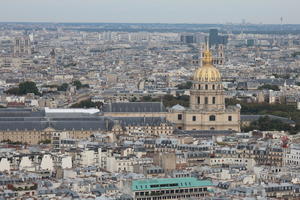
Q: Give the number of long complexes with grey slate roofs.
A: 1